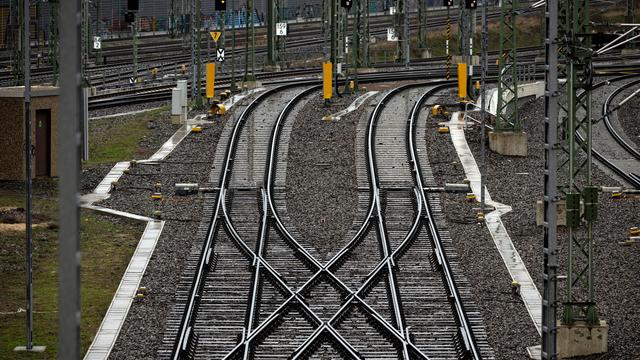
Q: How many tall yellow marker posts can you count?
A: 3